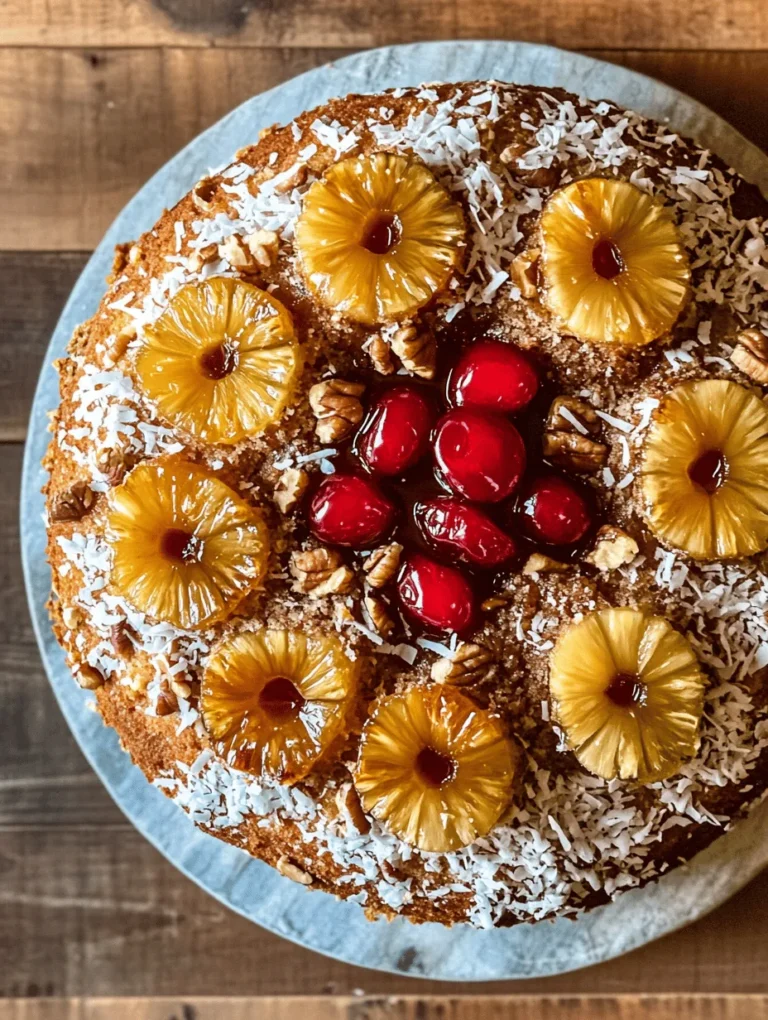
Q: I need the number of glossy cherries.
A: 7